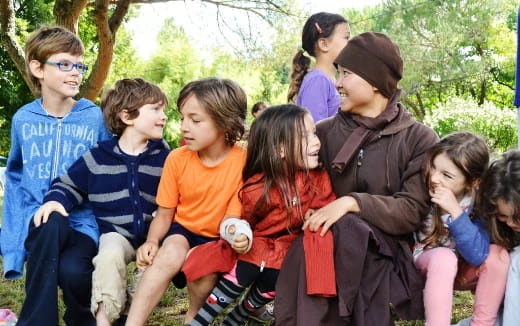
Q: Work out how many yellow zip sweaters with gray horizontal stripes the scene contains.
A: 0